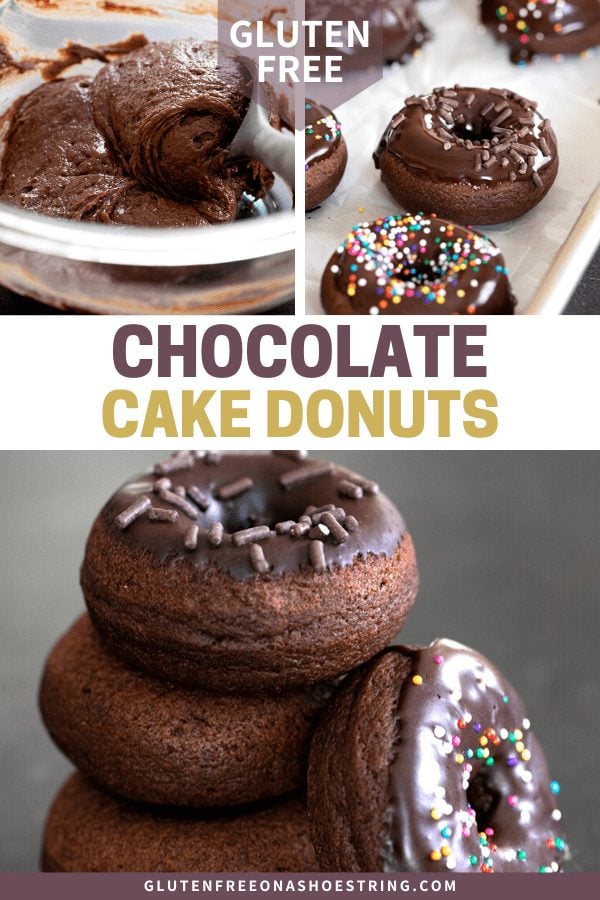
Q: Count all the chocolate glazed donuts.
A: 7